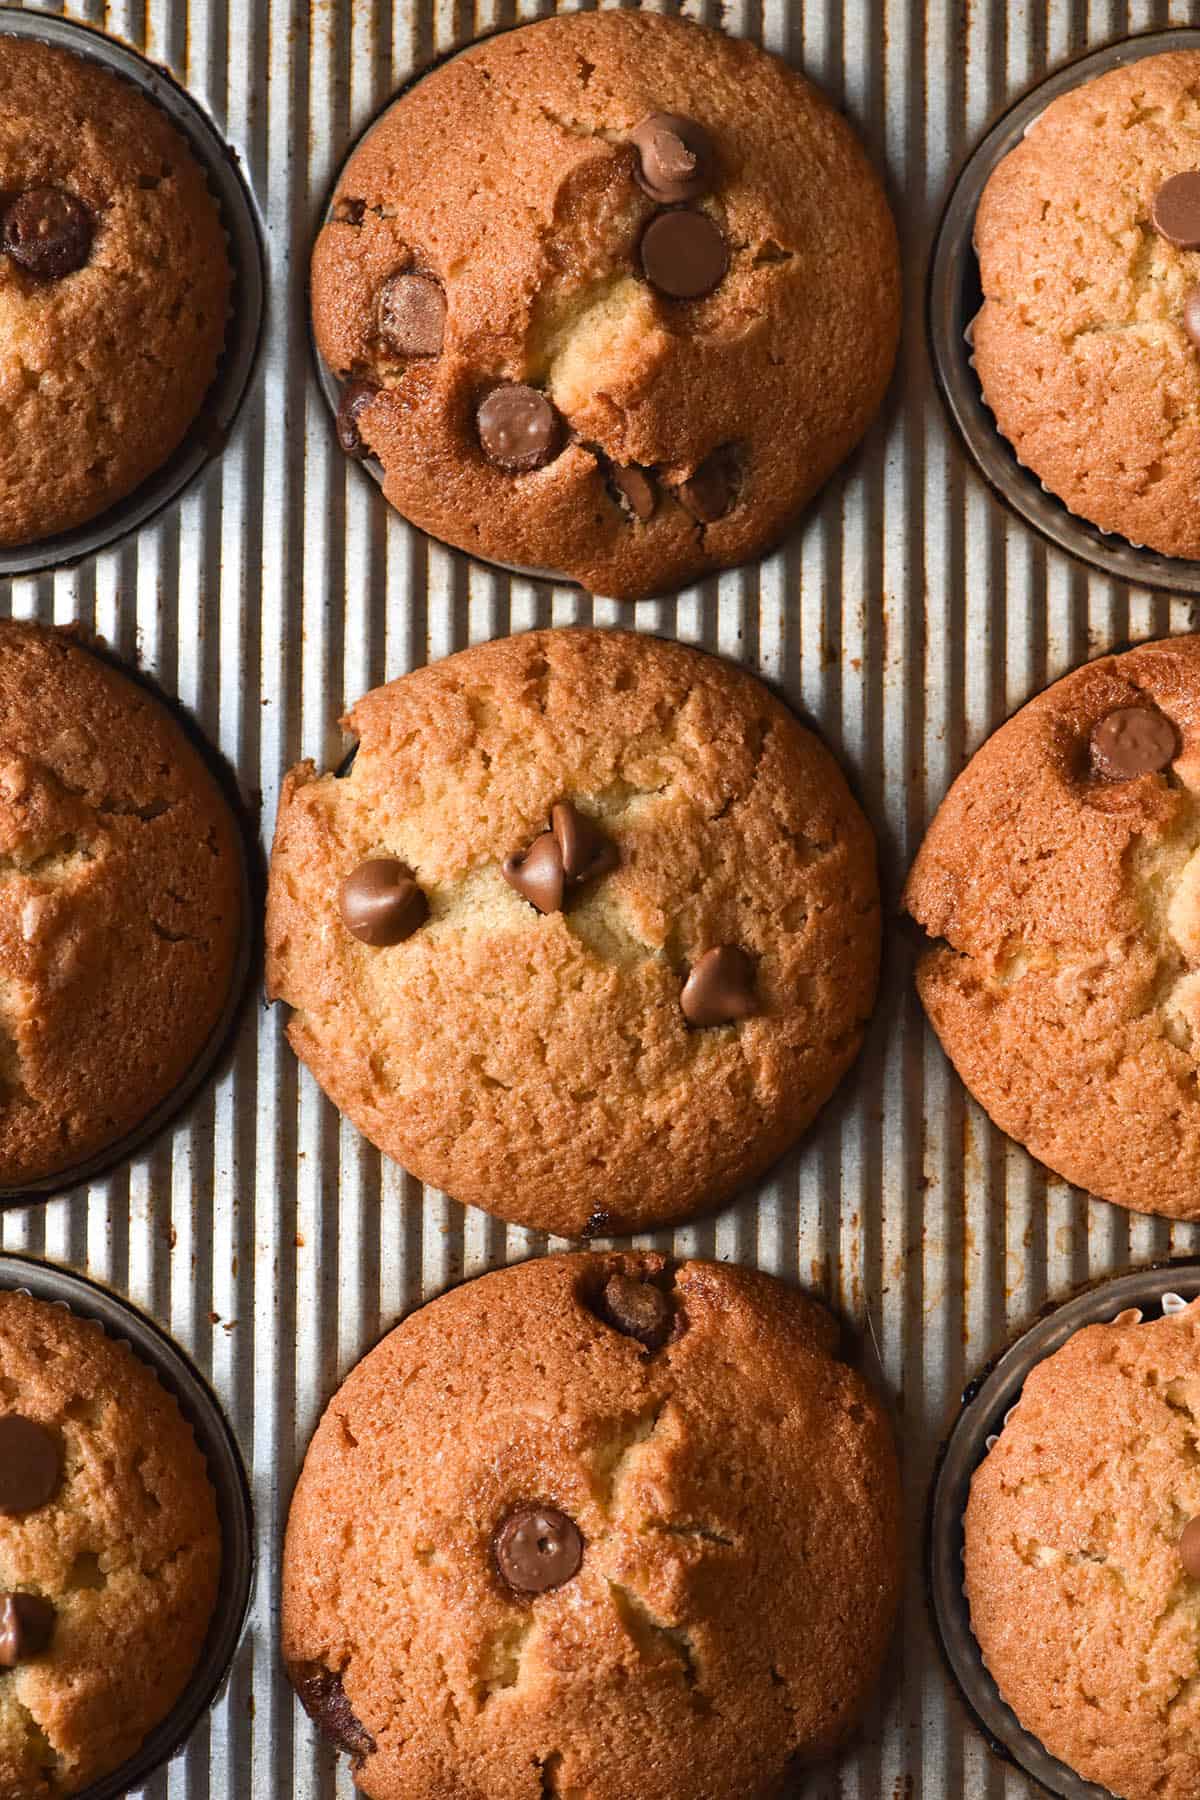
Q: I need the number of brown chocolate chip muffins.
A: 9